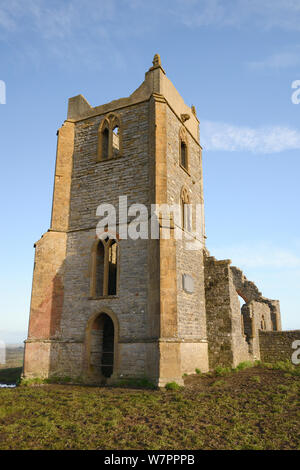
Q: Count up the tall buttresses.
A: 2